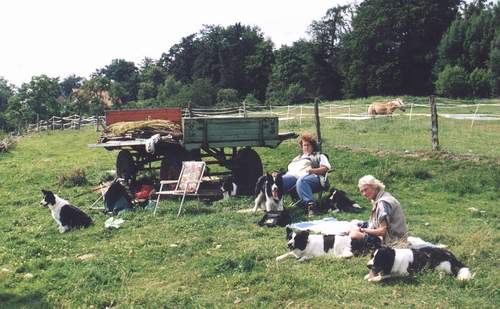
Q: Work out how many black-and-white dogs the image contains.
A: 6